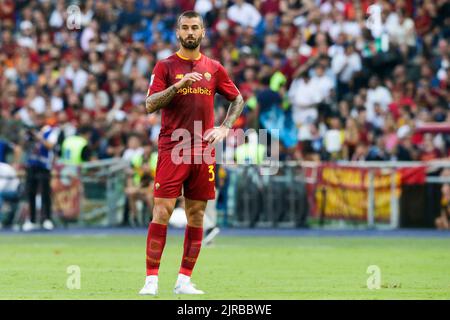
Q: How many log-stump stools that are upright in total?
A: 0